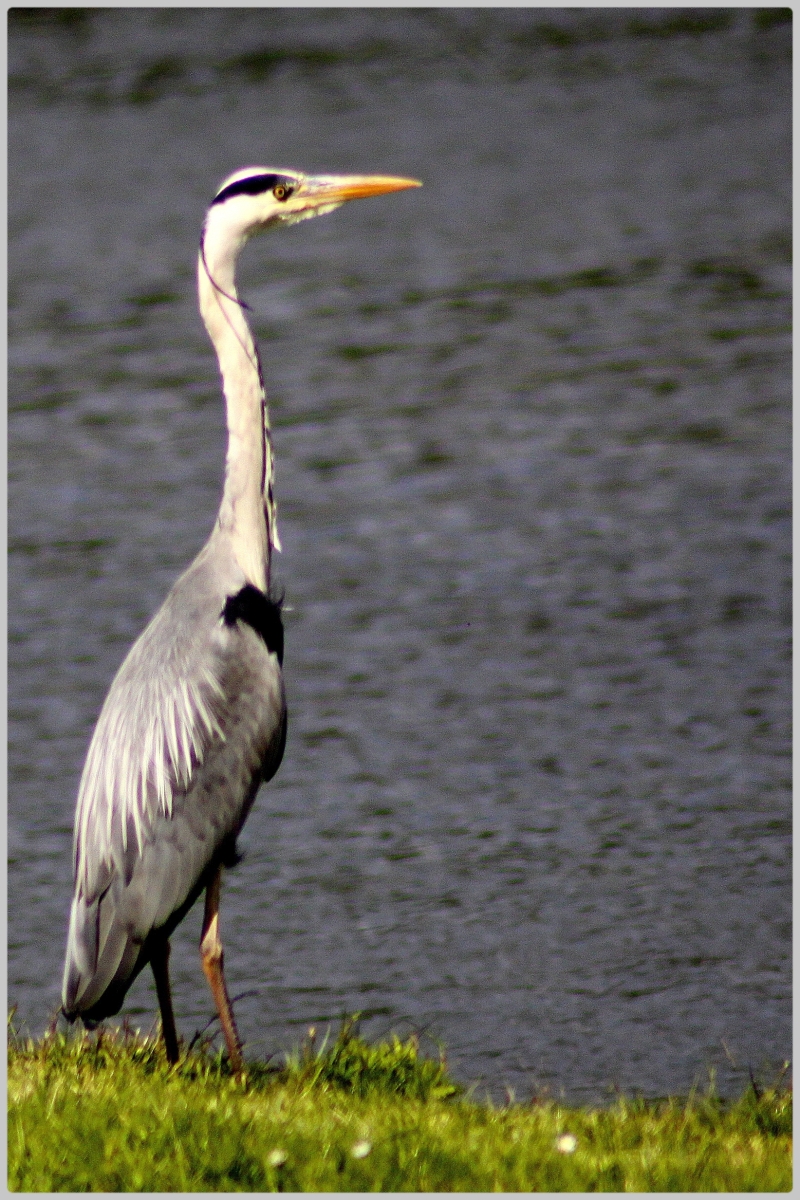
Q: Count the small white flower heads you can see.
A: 3